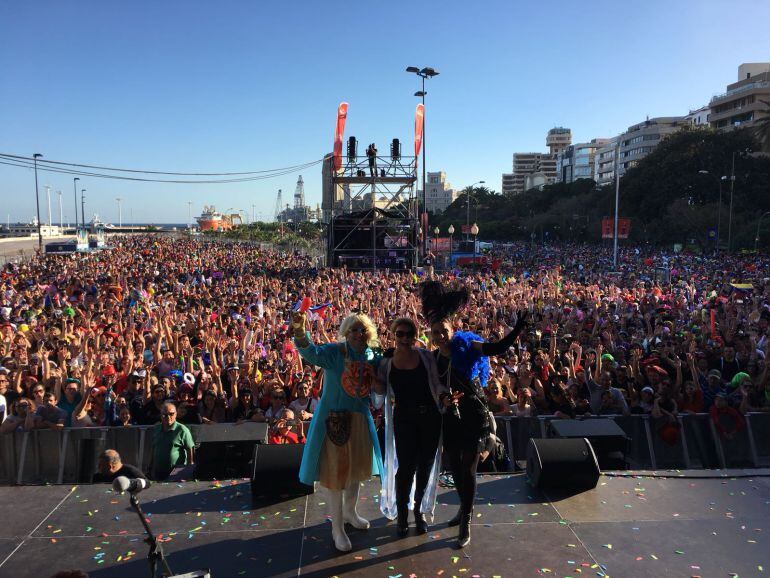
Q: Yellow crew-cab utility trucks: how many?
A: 0